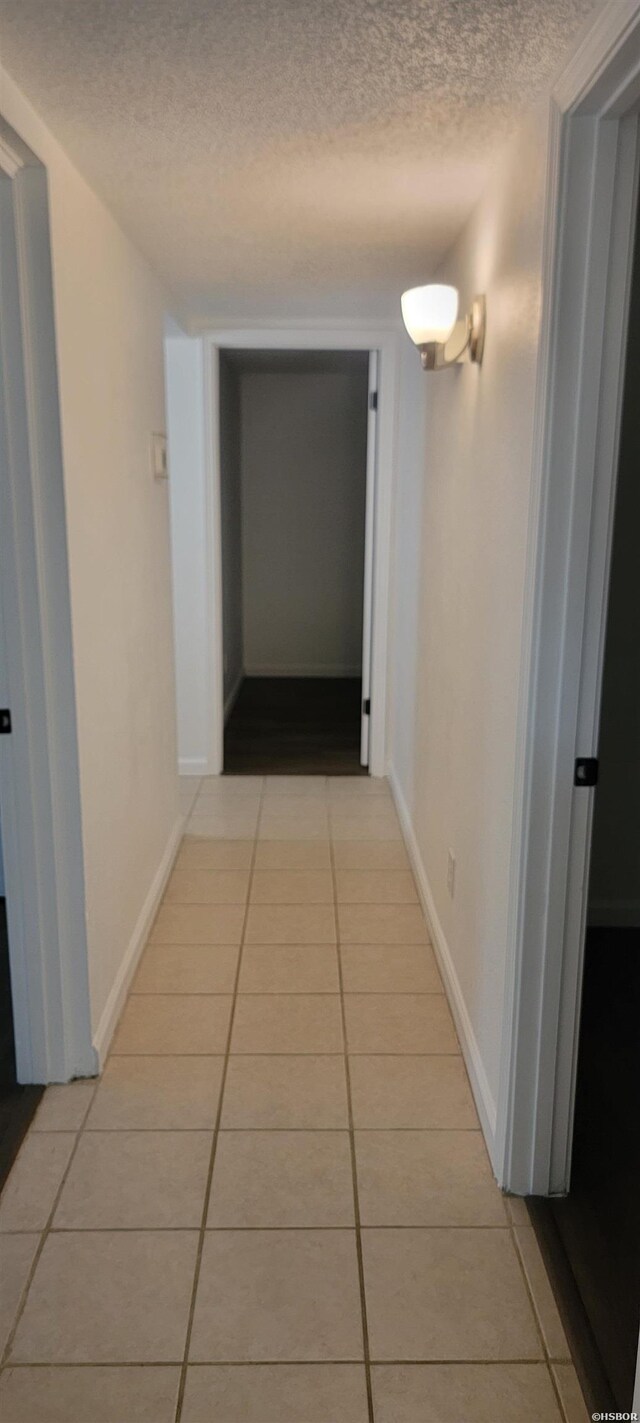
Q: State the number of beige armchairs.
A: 0